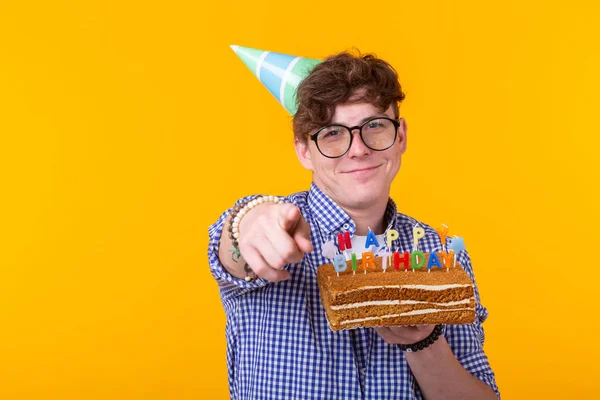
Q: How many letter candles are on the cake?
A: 13